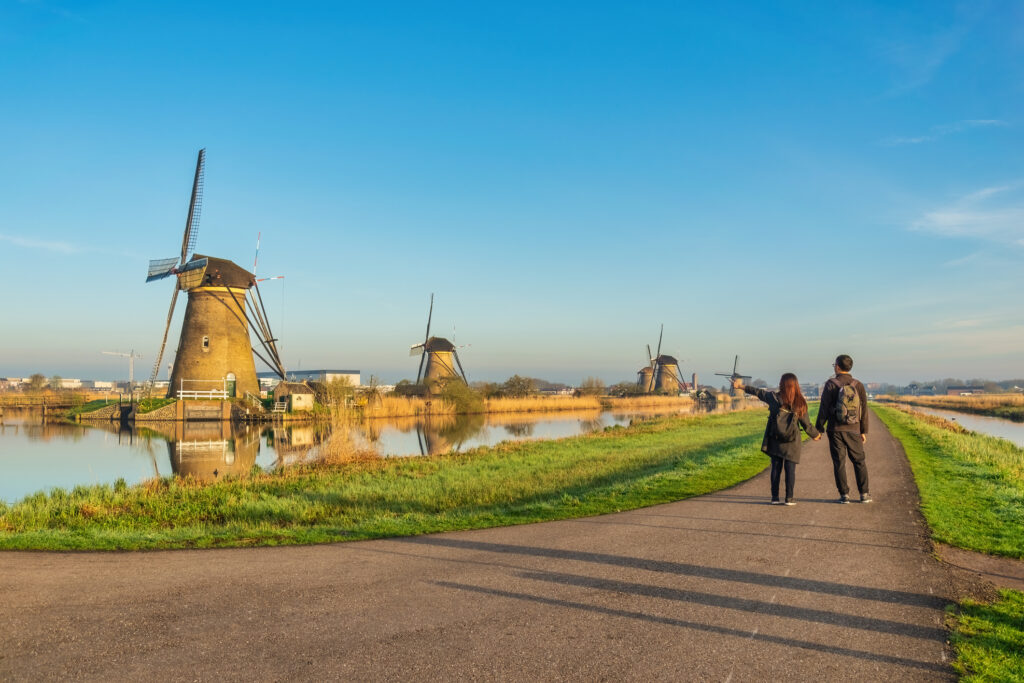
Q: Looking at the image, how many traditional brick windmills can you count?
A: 5